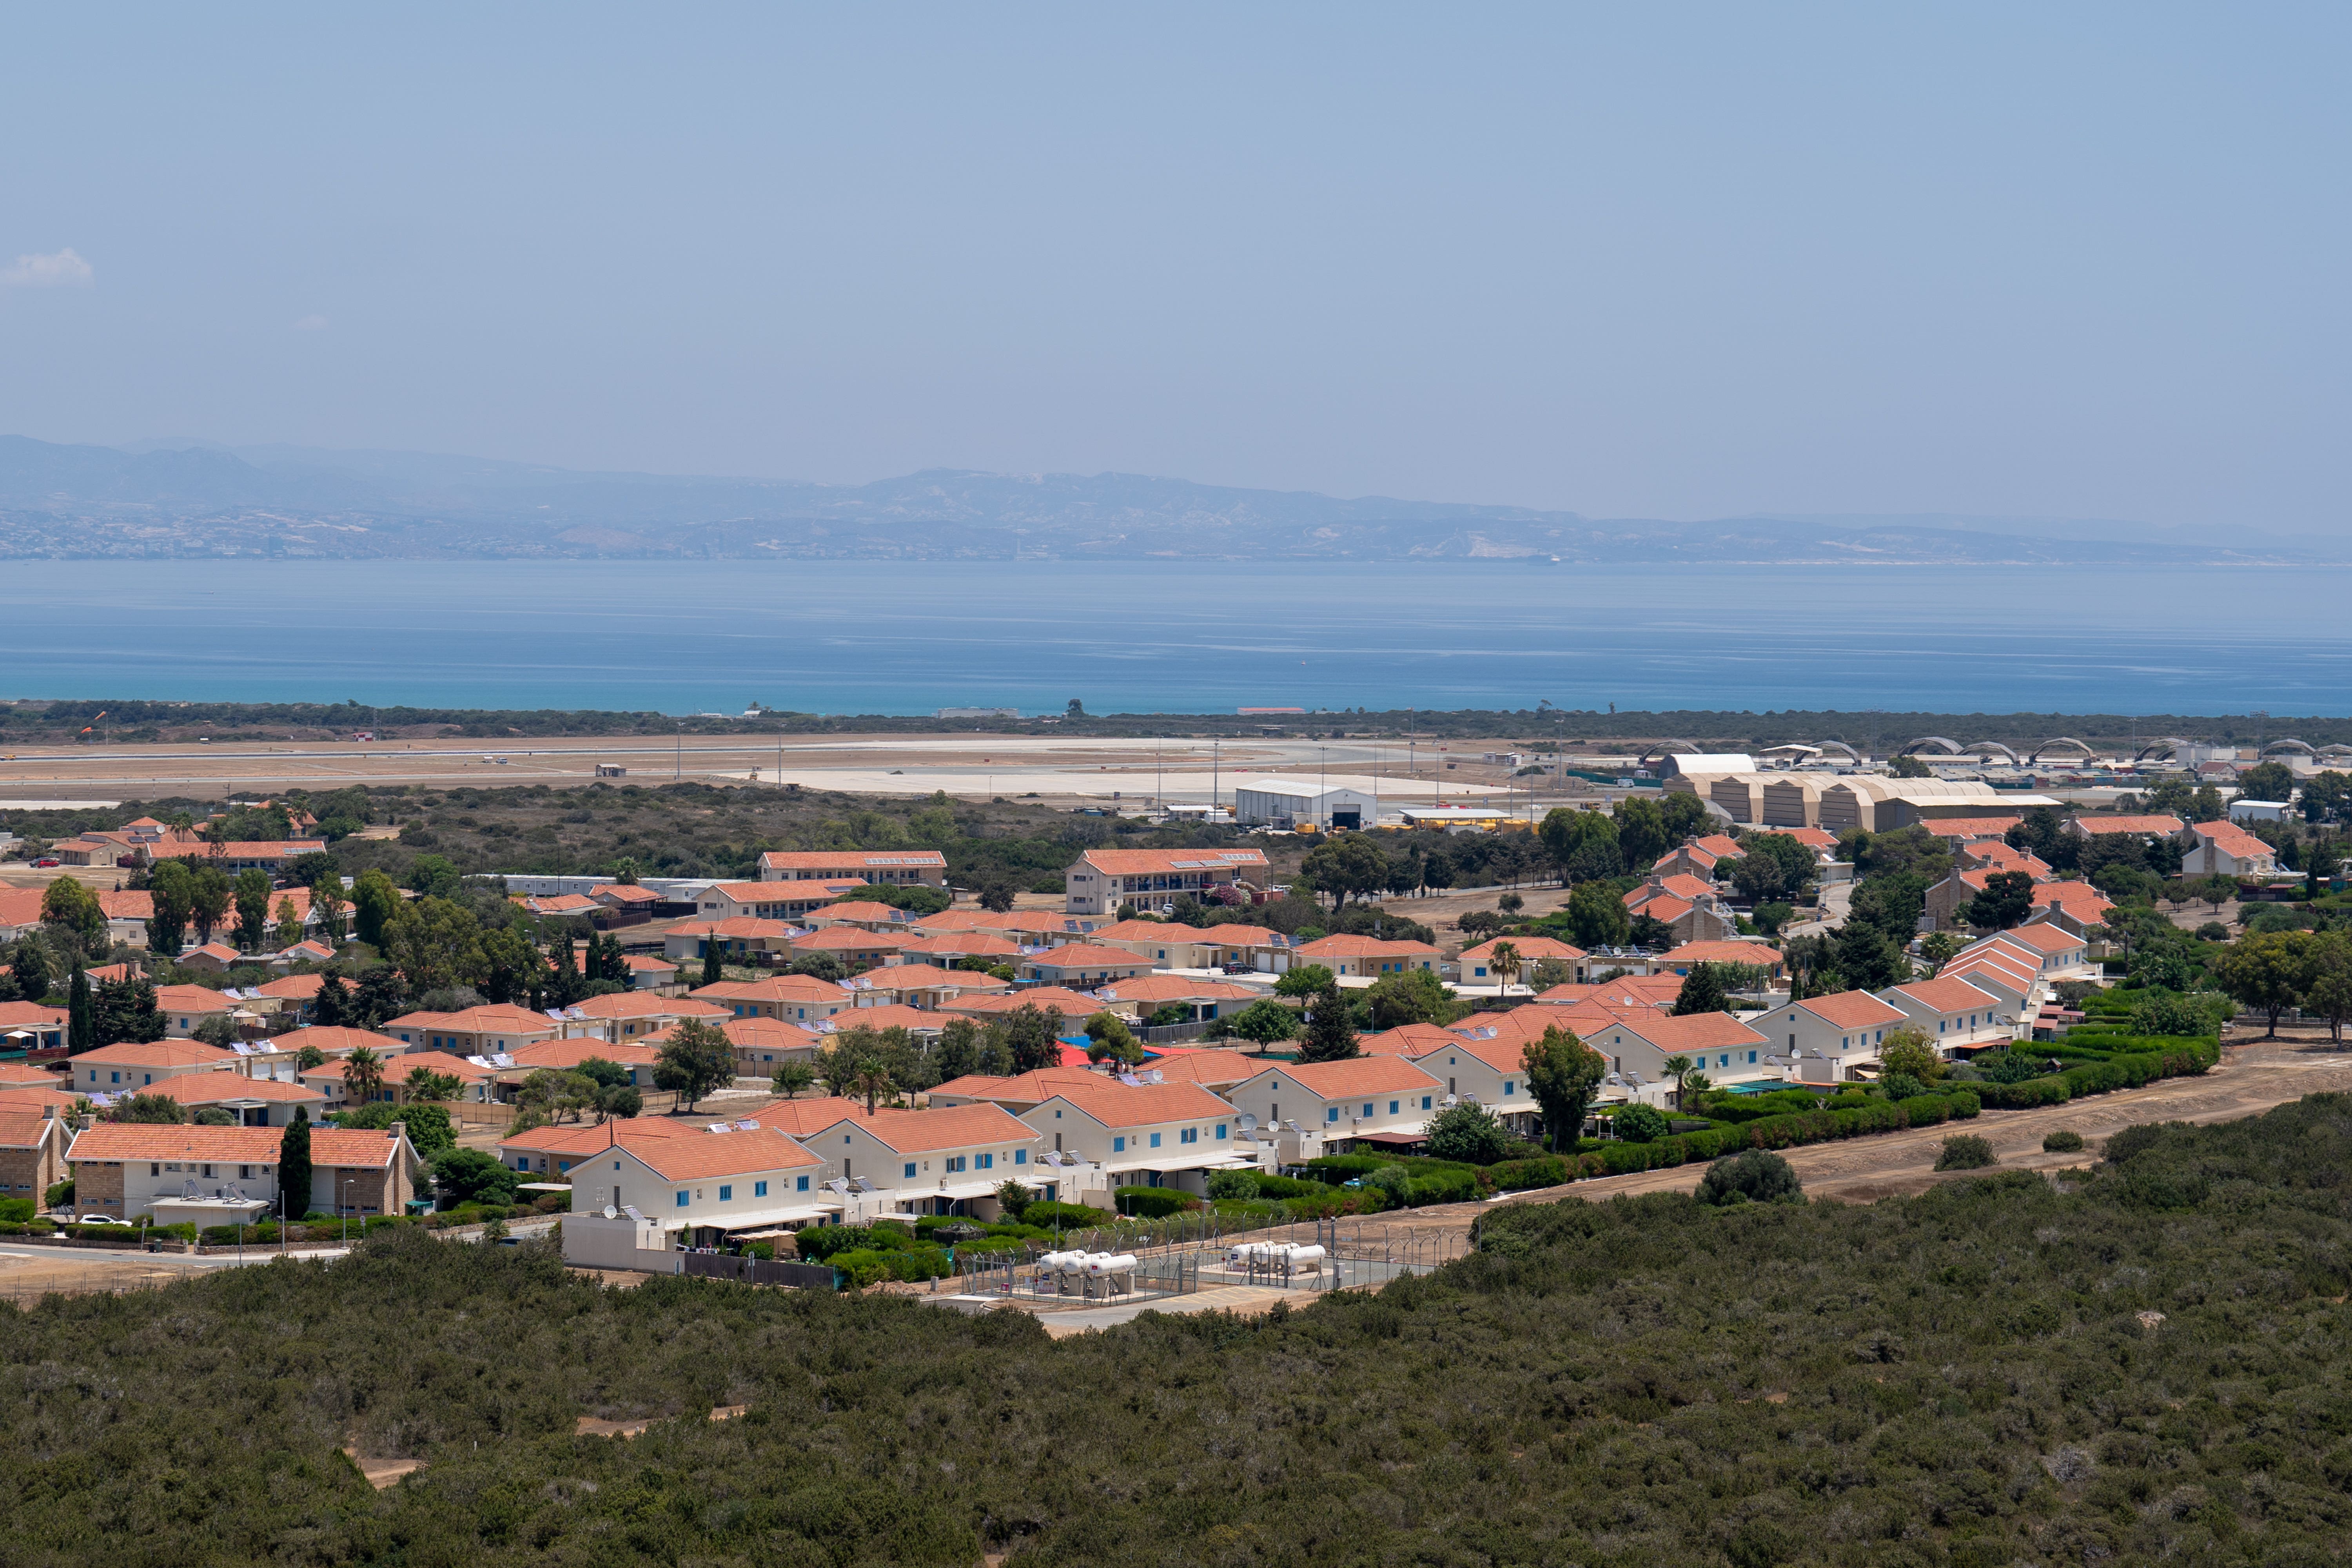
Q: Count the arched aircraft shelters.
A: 9